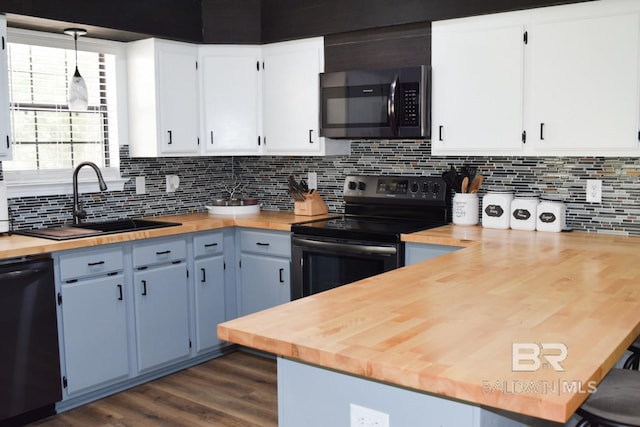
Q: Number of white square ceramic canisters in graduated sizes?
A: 3